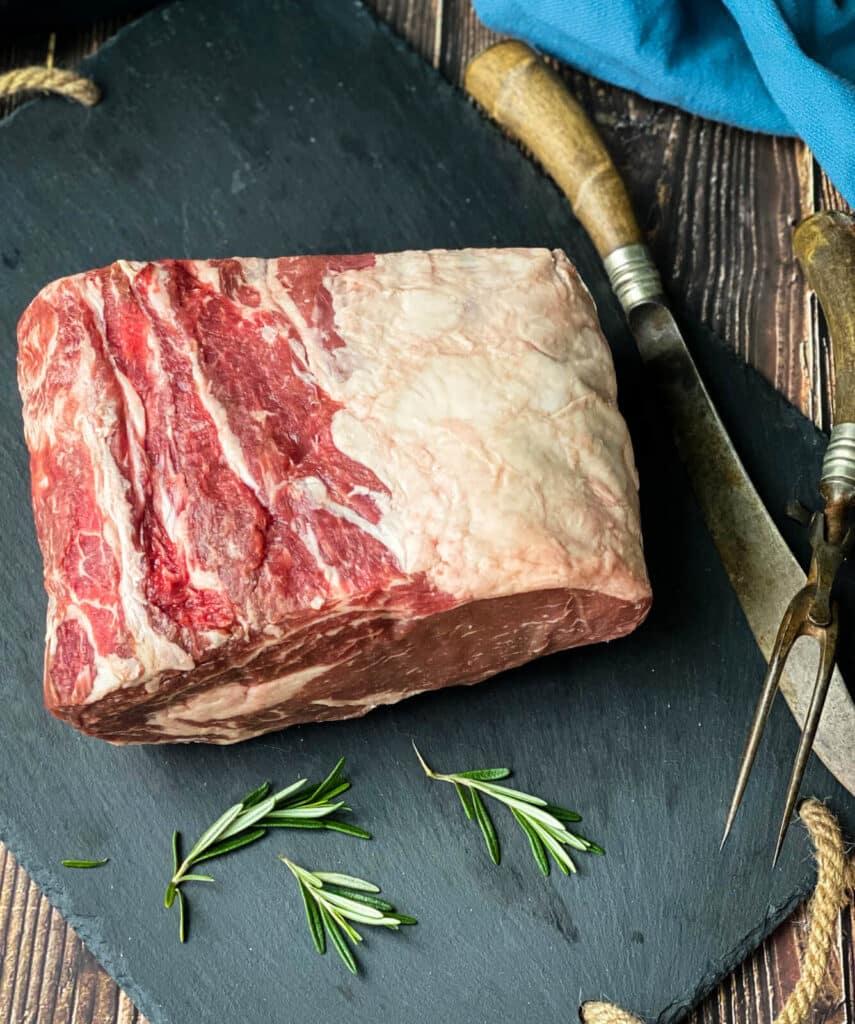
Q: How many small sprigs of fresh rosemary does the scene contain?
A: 3